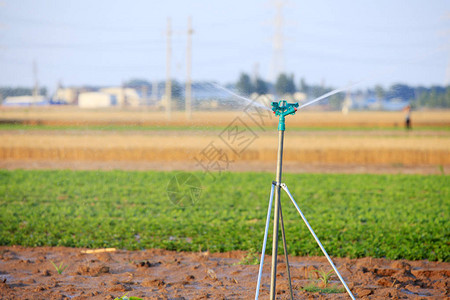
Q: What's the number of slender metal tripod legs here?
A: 3